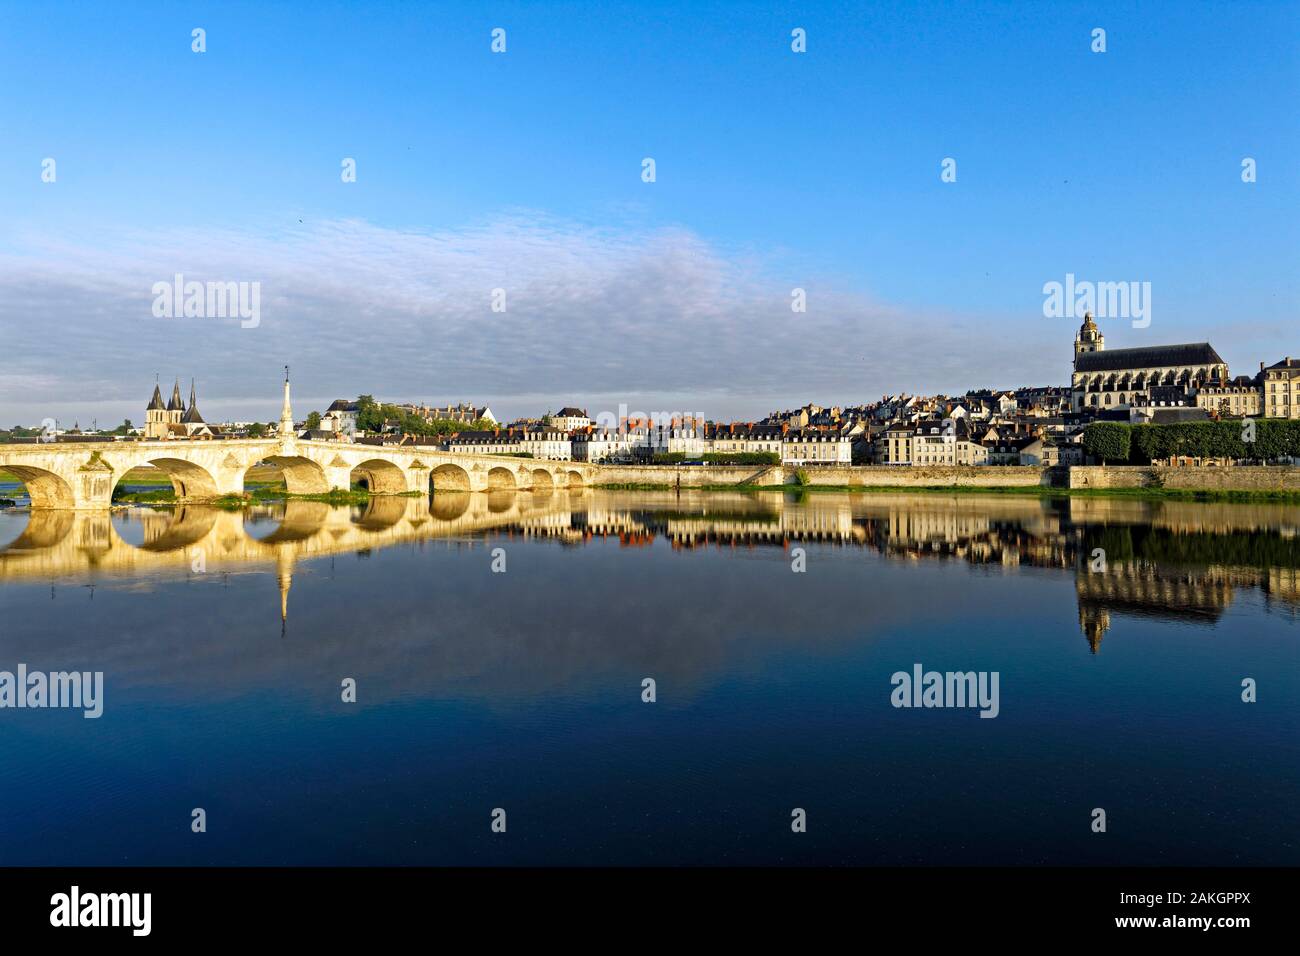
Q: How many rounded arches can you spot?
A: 8